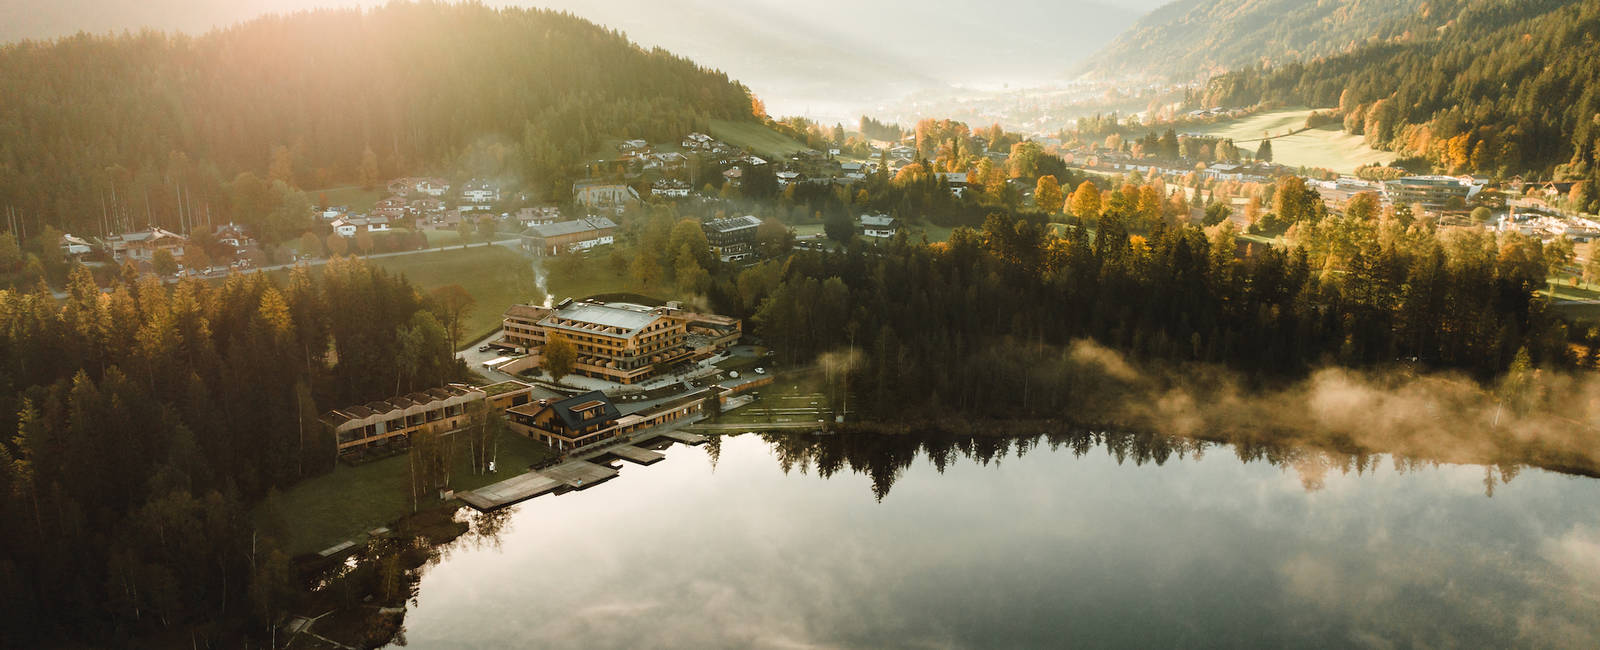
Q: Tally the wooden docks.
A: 3